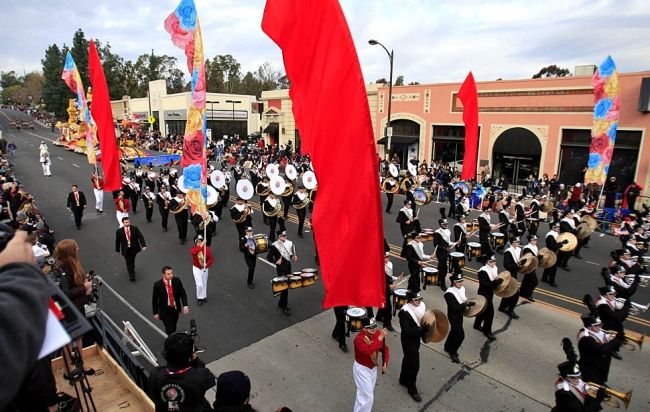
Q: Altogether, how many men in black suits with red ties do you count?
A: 3